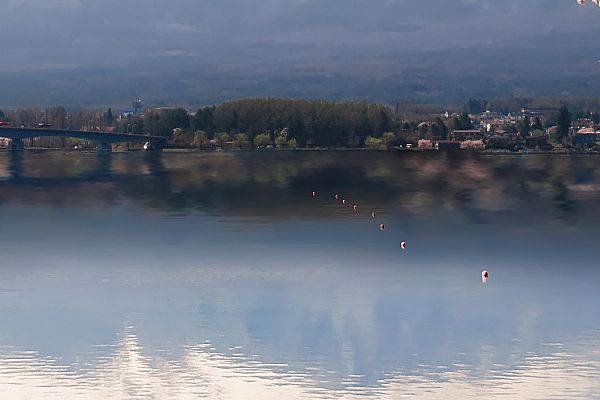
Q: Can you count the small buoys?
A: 8